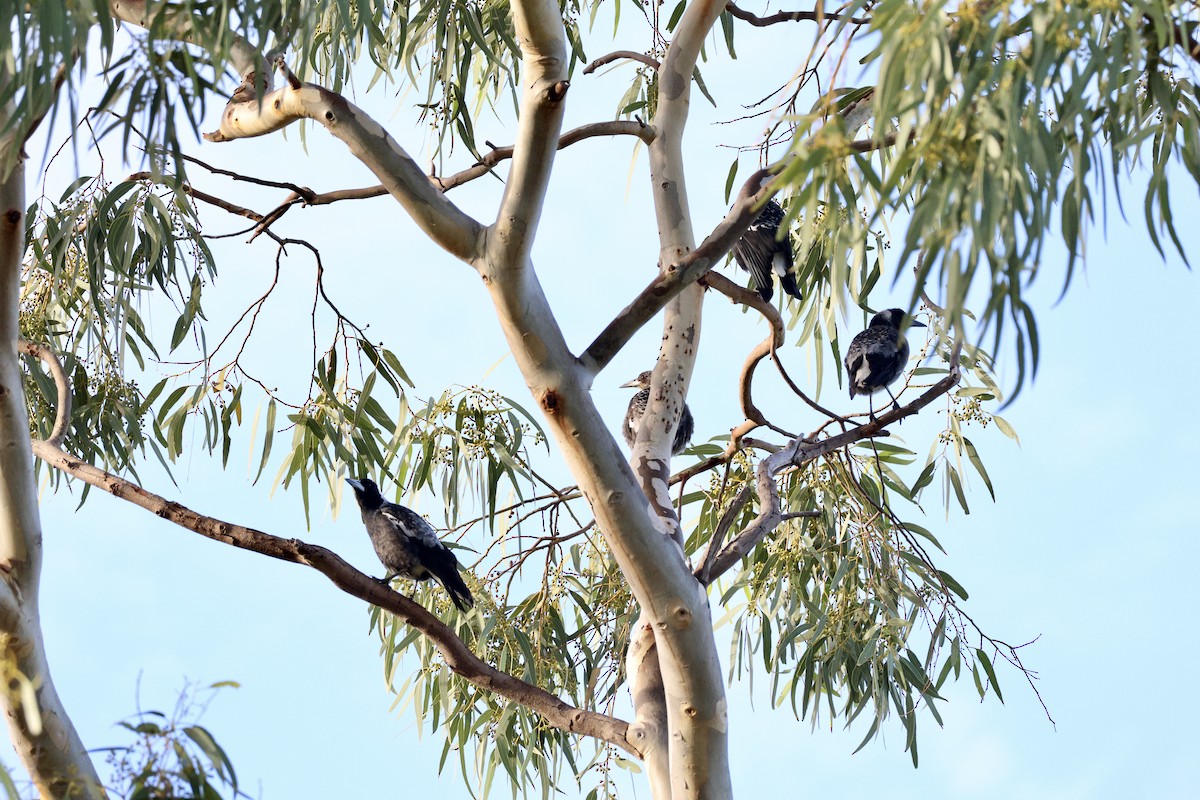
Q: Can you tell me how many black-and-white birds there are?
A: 4